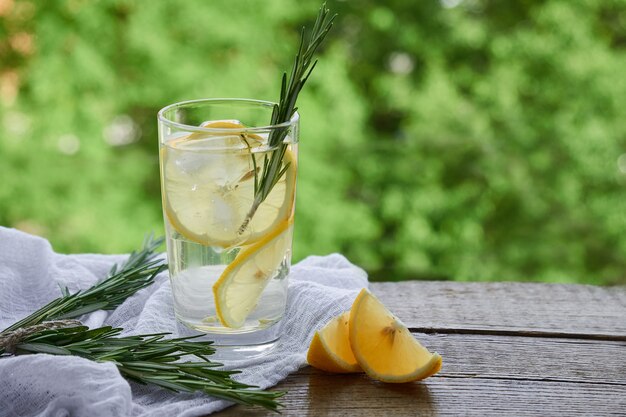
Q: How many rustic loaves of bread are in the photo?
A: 0